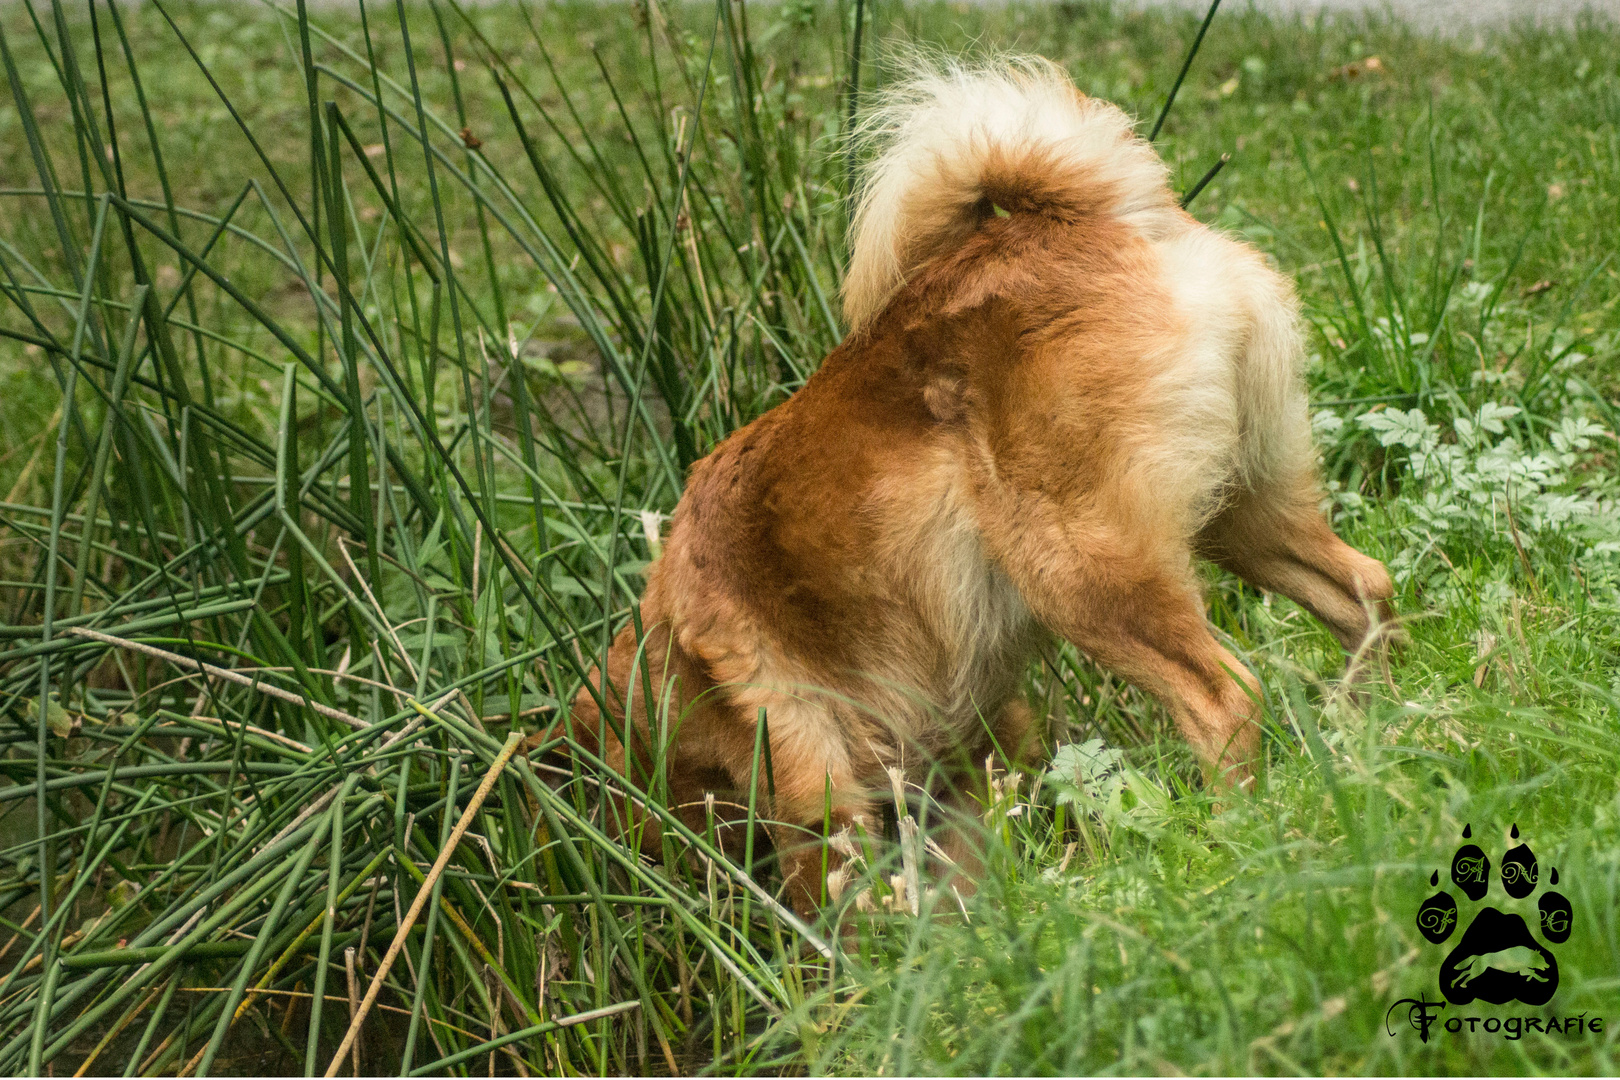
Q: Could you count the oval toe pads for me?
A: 4